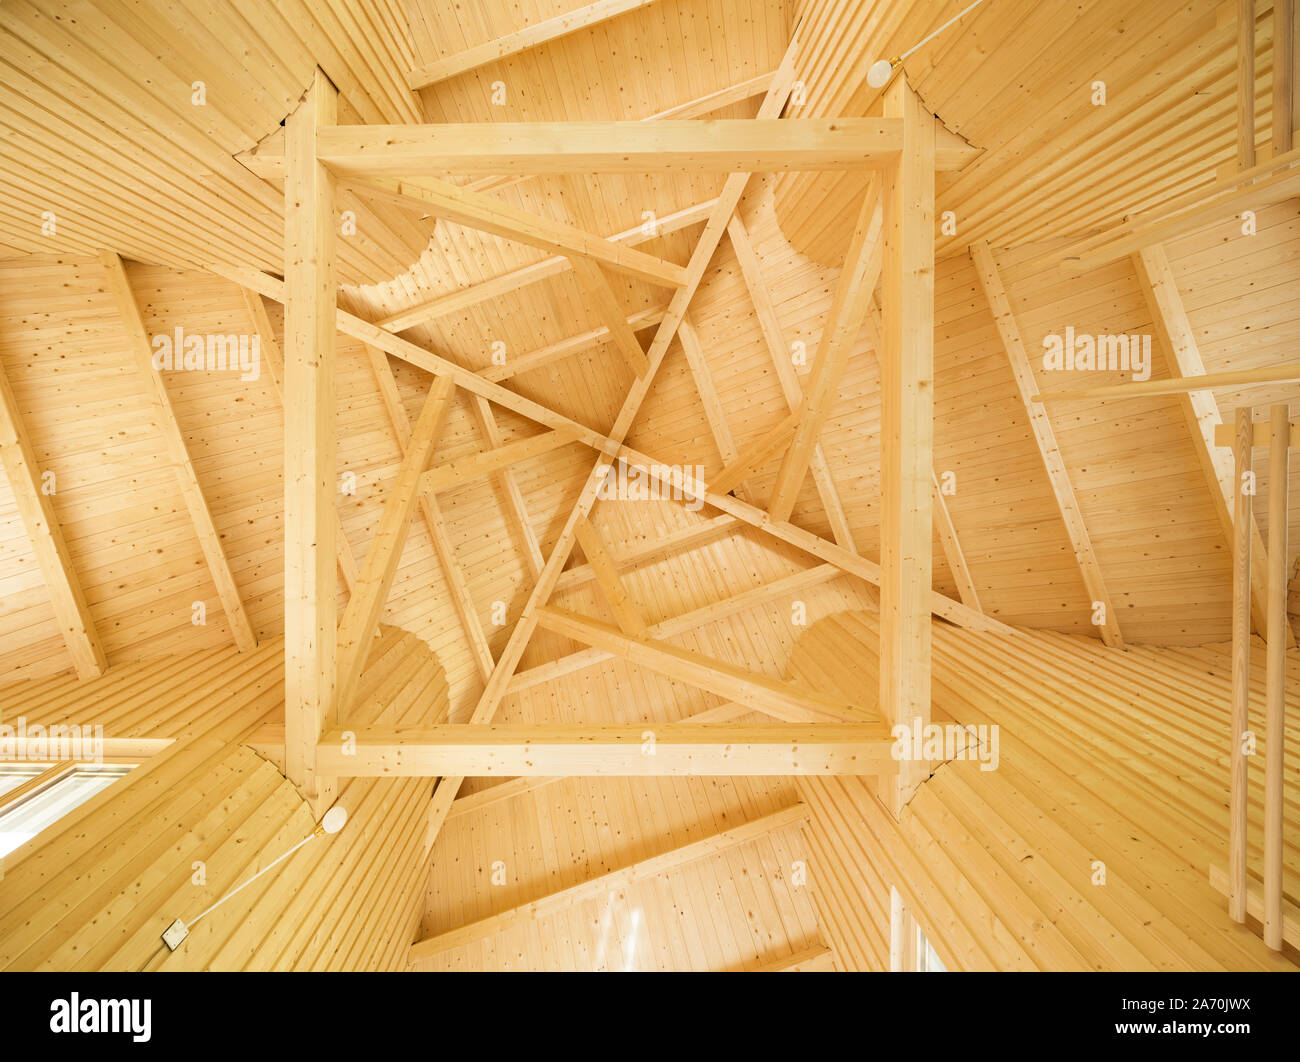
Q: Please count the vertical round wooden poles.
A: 4